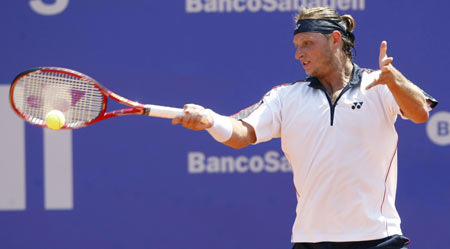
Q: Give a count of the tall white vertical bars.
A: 2